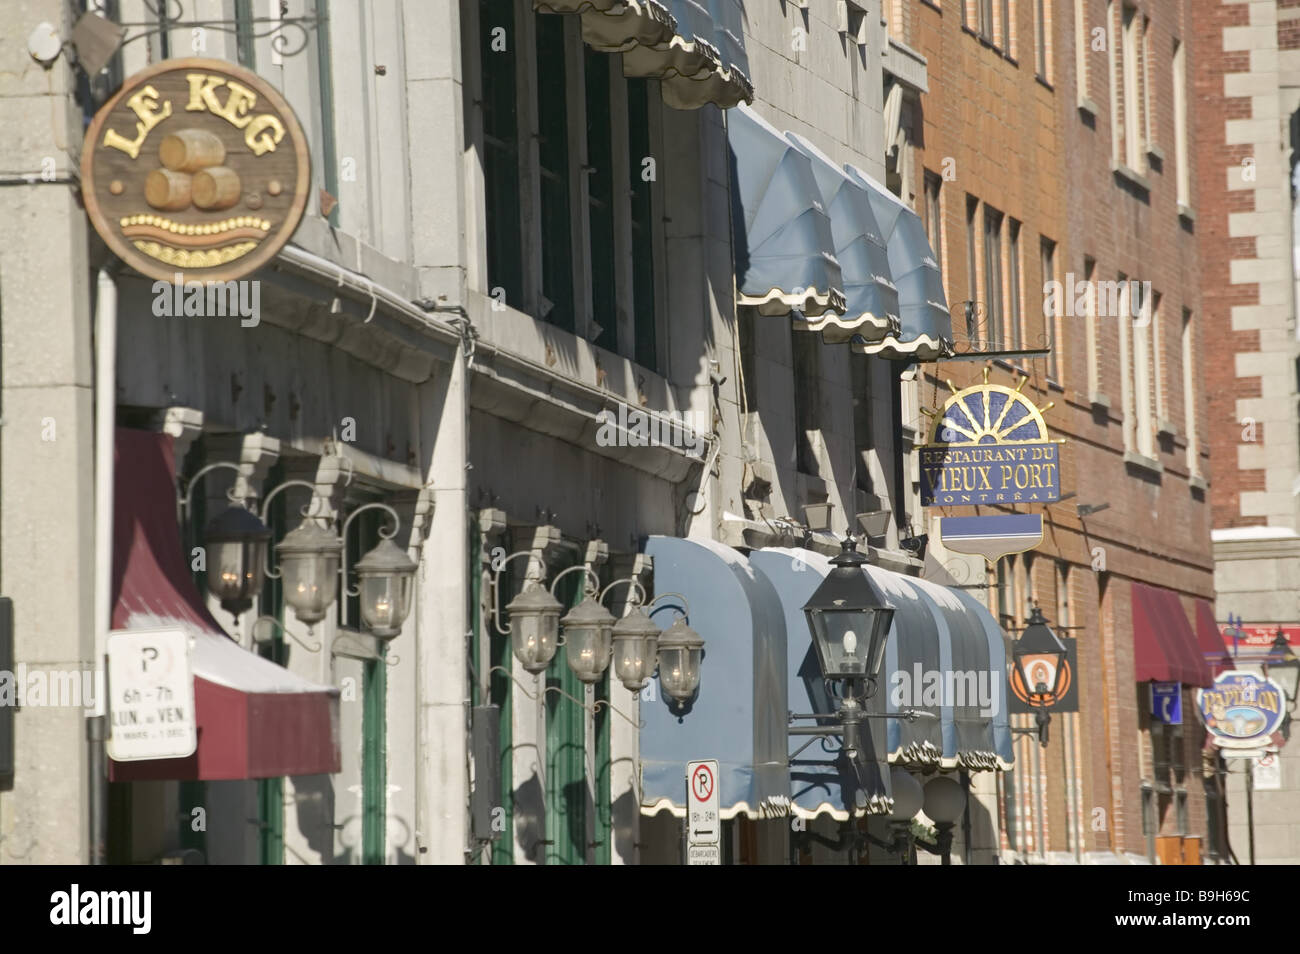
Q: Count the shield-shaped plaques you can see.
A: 1